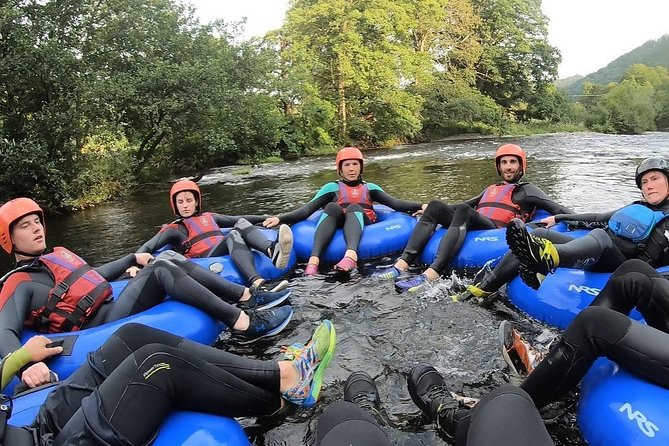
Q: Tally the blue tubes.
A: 7